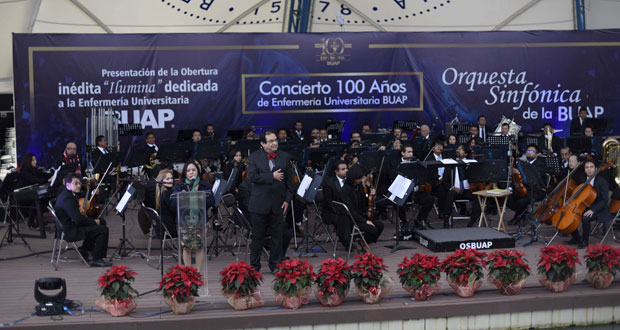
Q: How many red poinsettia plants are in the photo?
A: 11